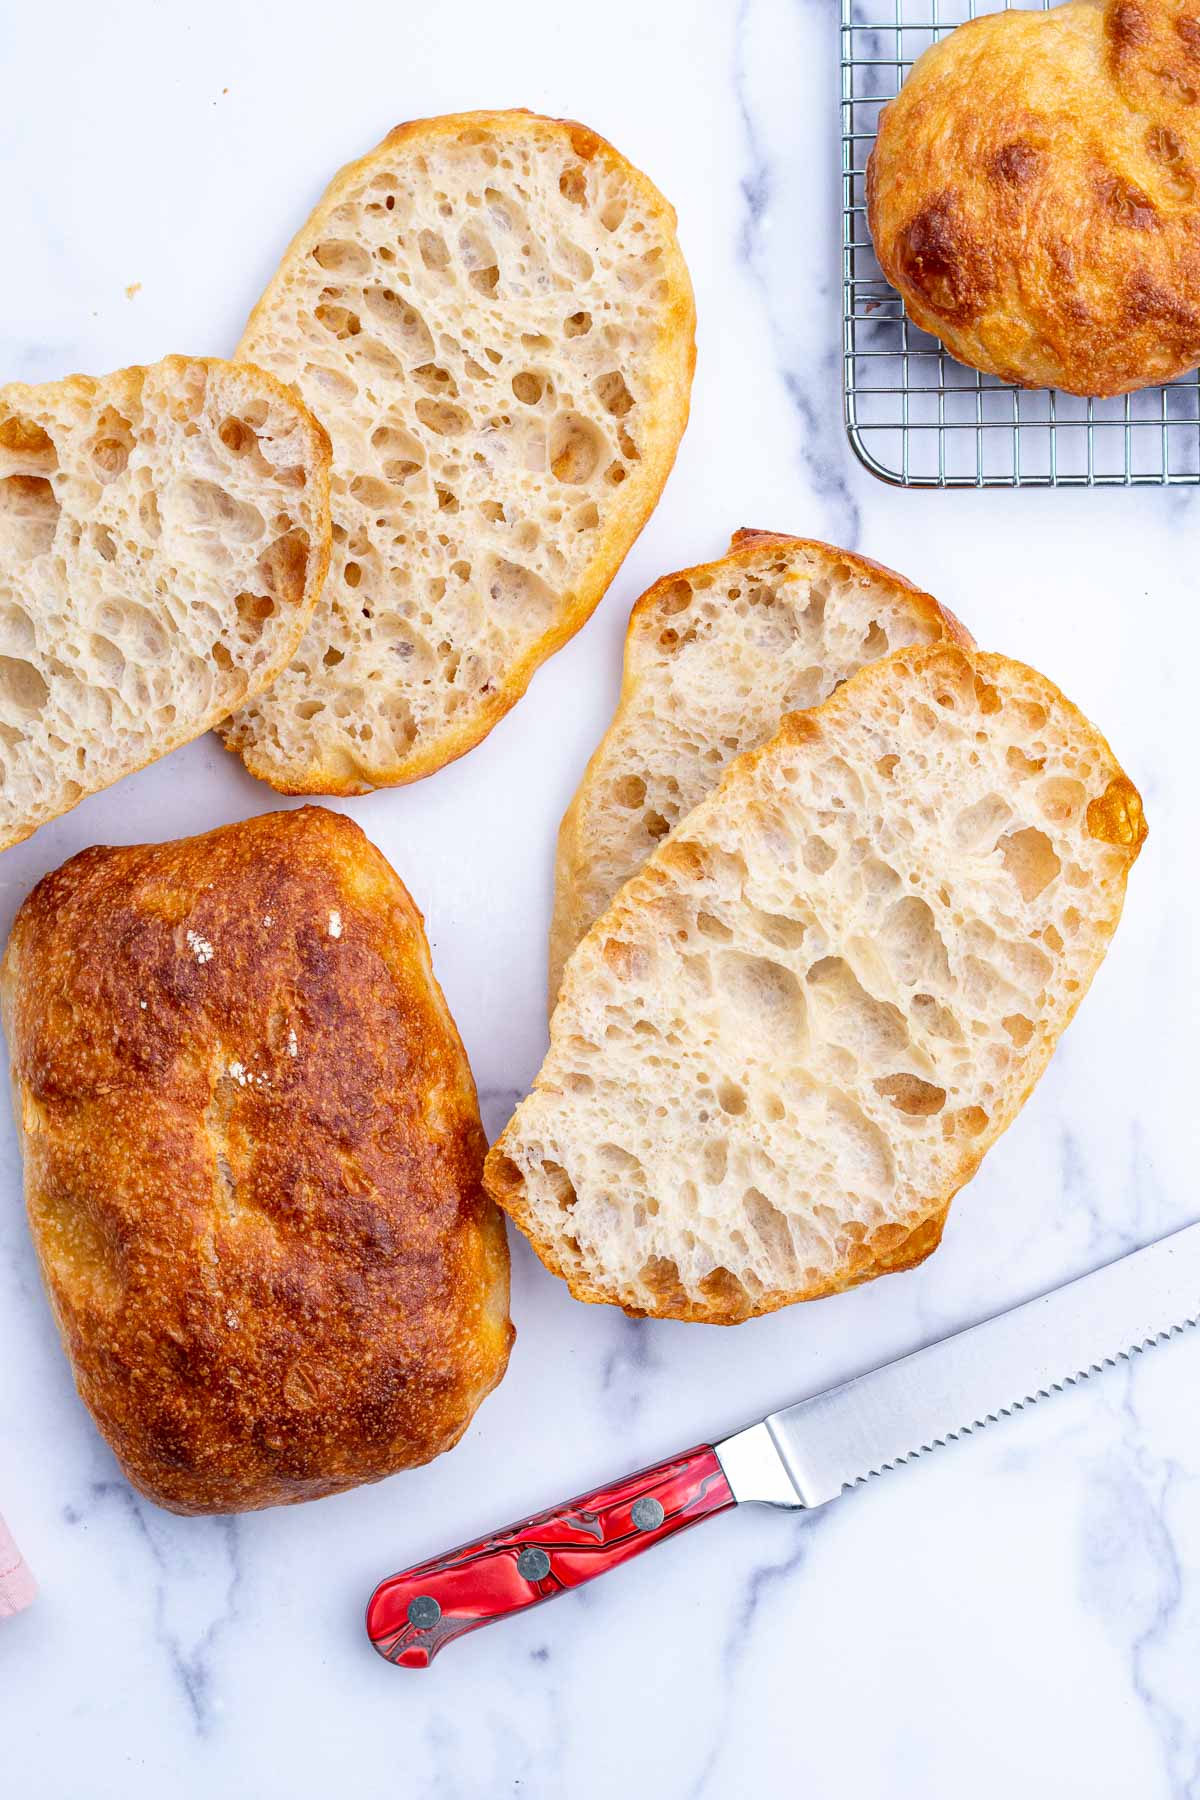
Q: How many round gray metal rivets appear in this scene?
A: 3